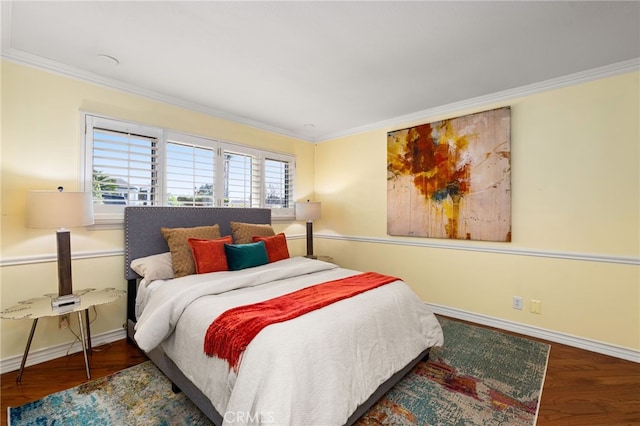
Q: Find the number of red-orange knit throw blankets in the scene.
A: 1